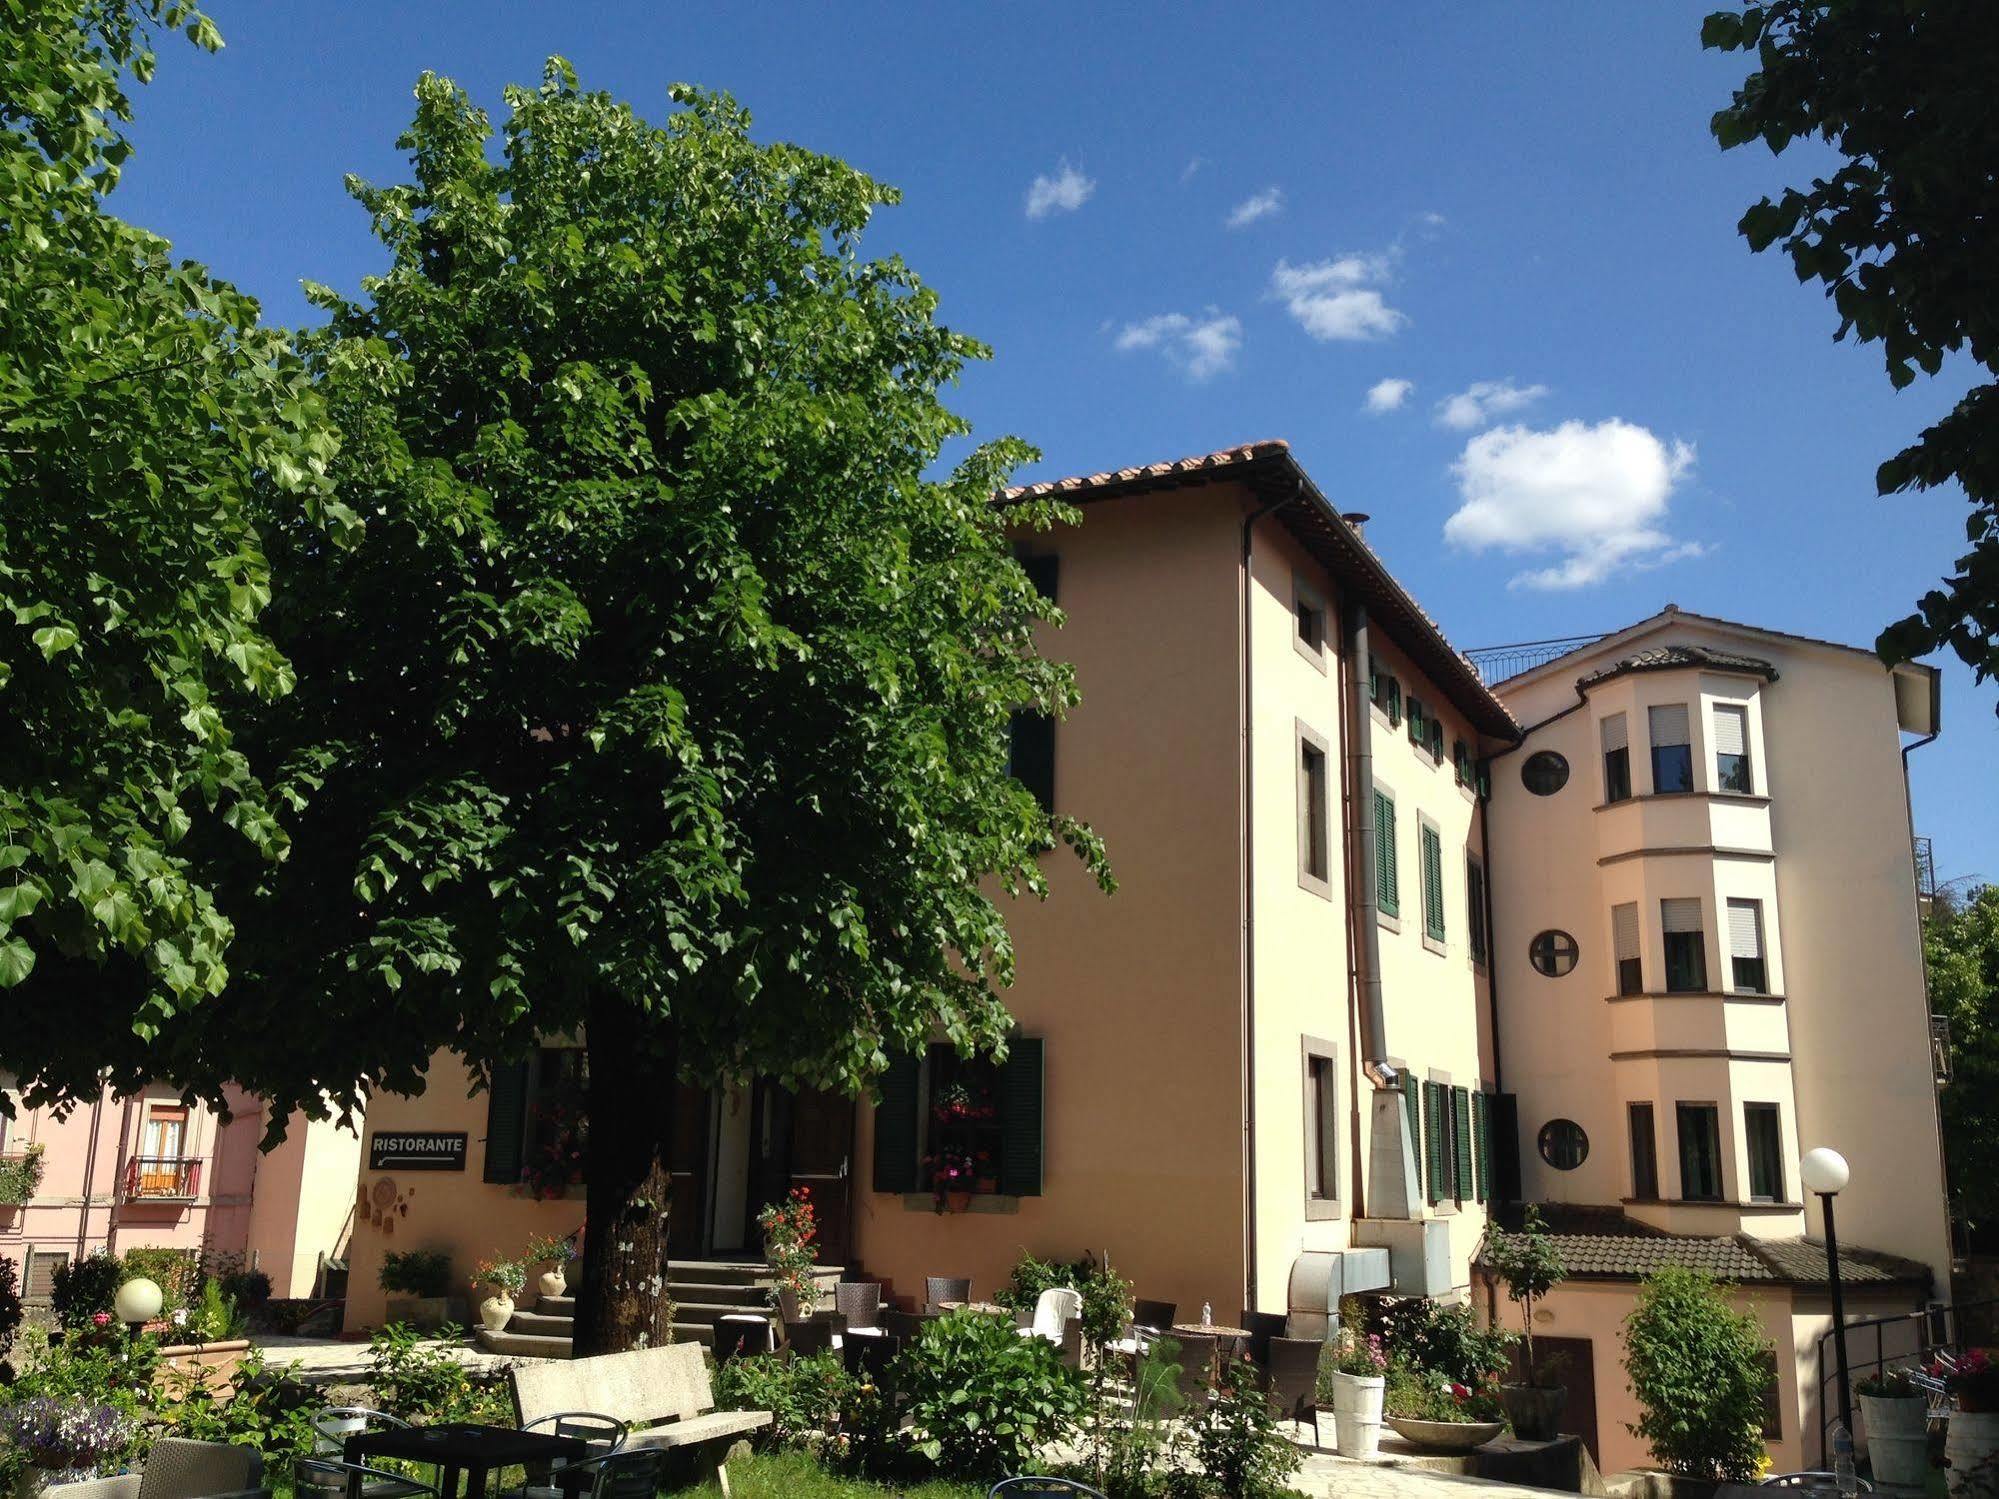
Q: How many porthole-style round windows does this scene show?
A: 3